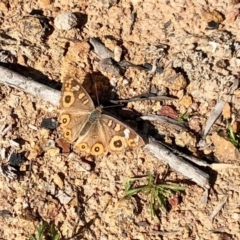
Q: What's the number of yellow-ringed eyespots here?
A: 6